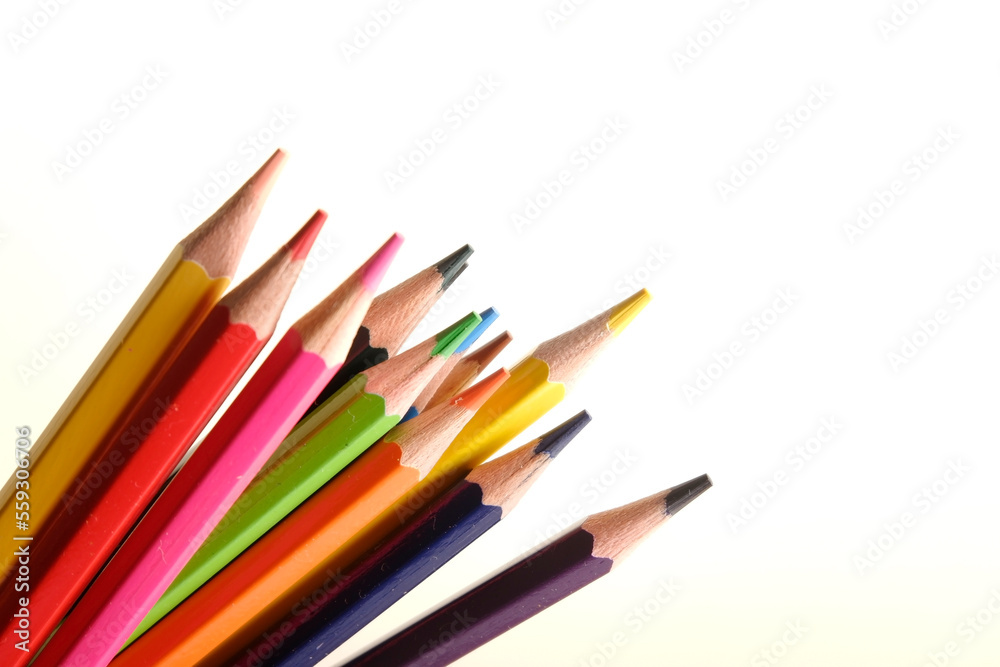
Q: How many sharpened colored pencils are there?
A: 12